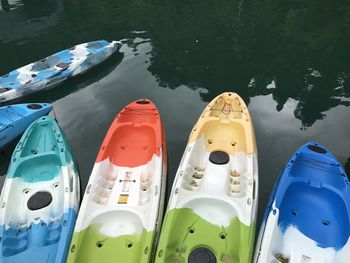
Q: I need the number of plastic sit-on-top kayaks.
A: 6